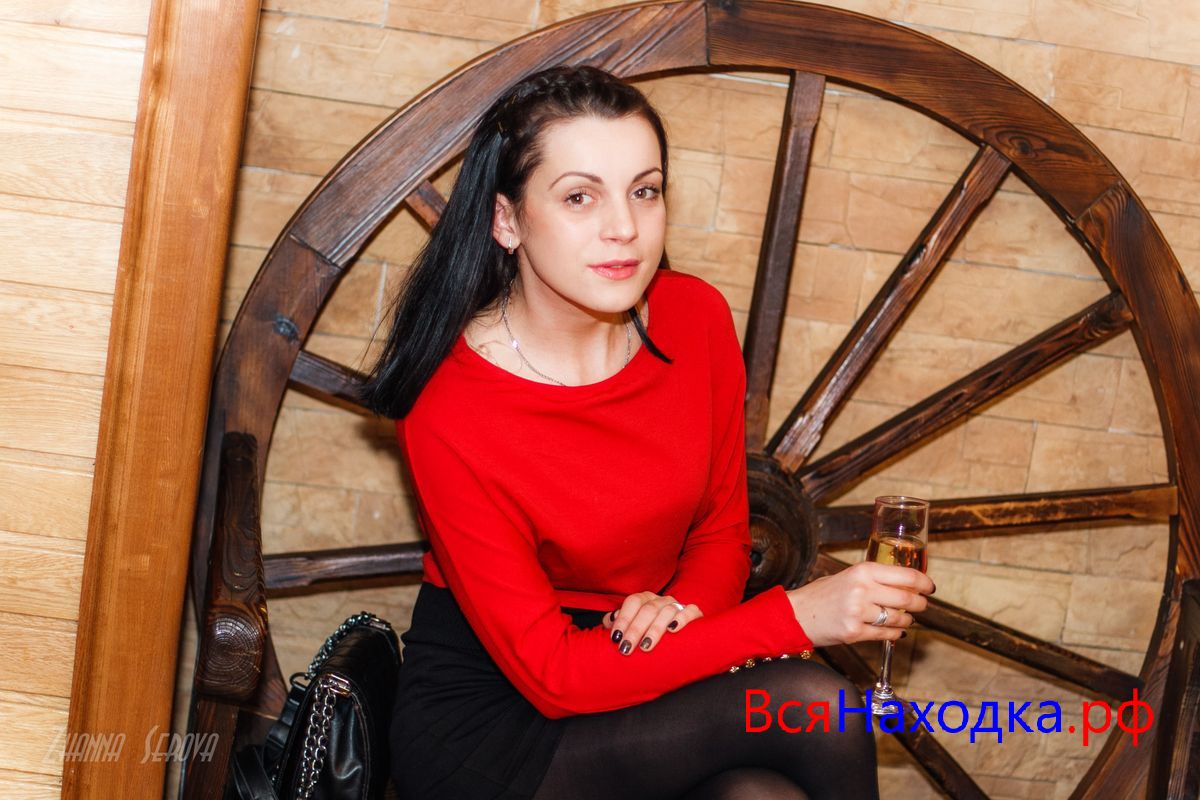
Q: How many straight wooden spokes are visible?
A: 9